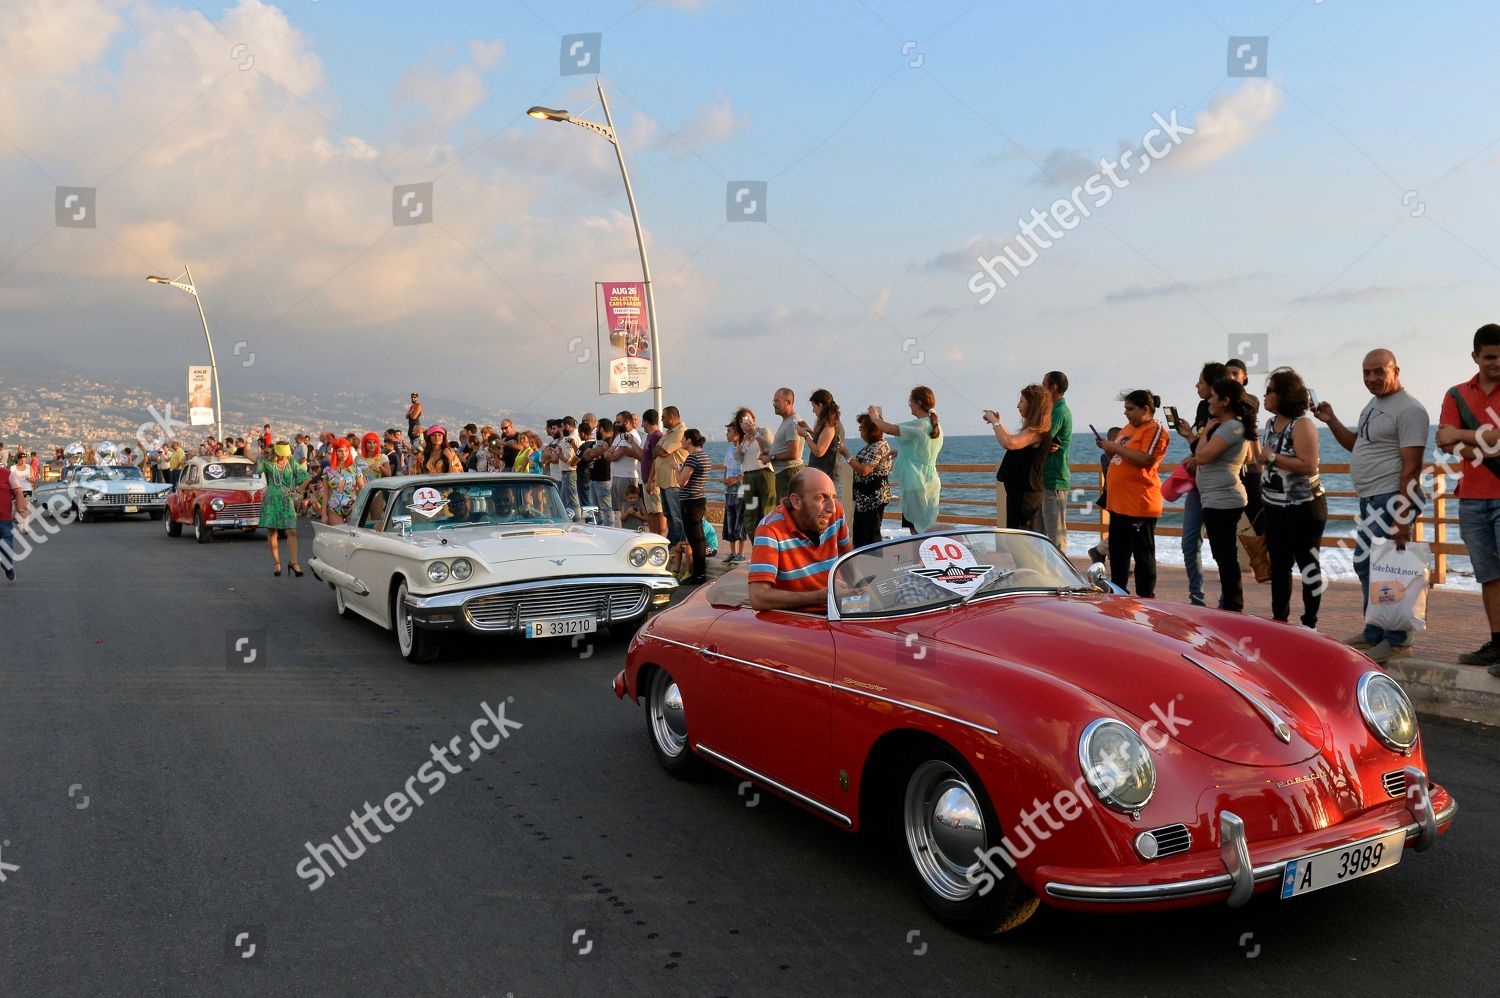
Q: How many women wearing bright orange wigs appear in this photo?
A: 2